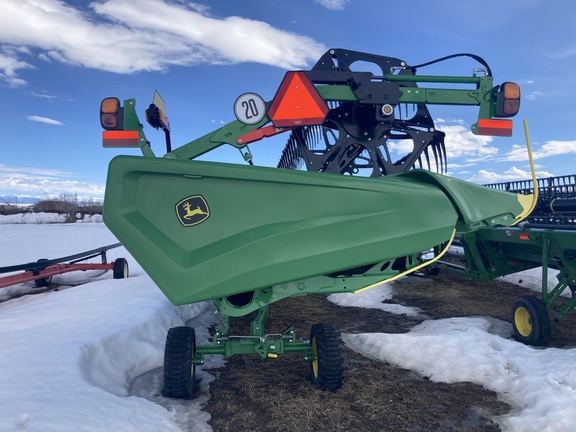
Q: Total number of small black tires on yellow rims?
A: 3